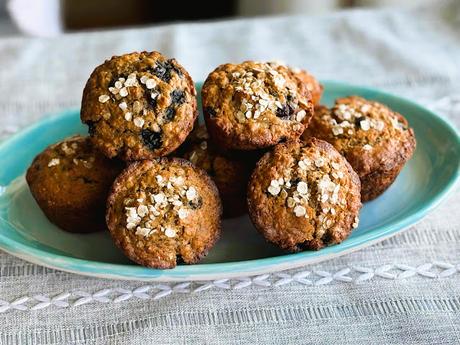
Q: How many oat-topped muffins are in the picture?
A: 8